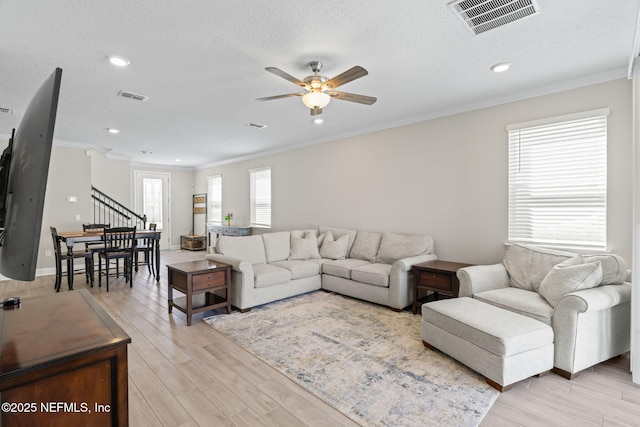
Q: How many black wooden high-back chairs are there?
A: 4